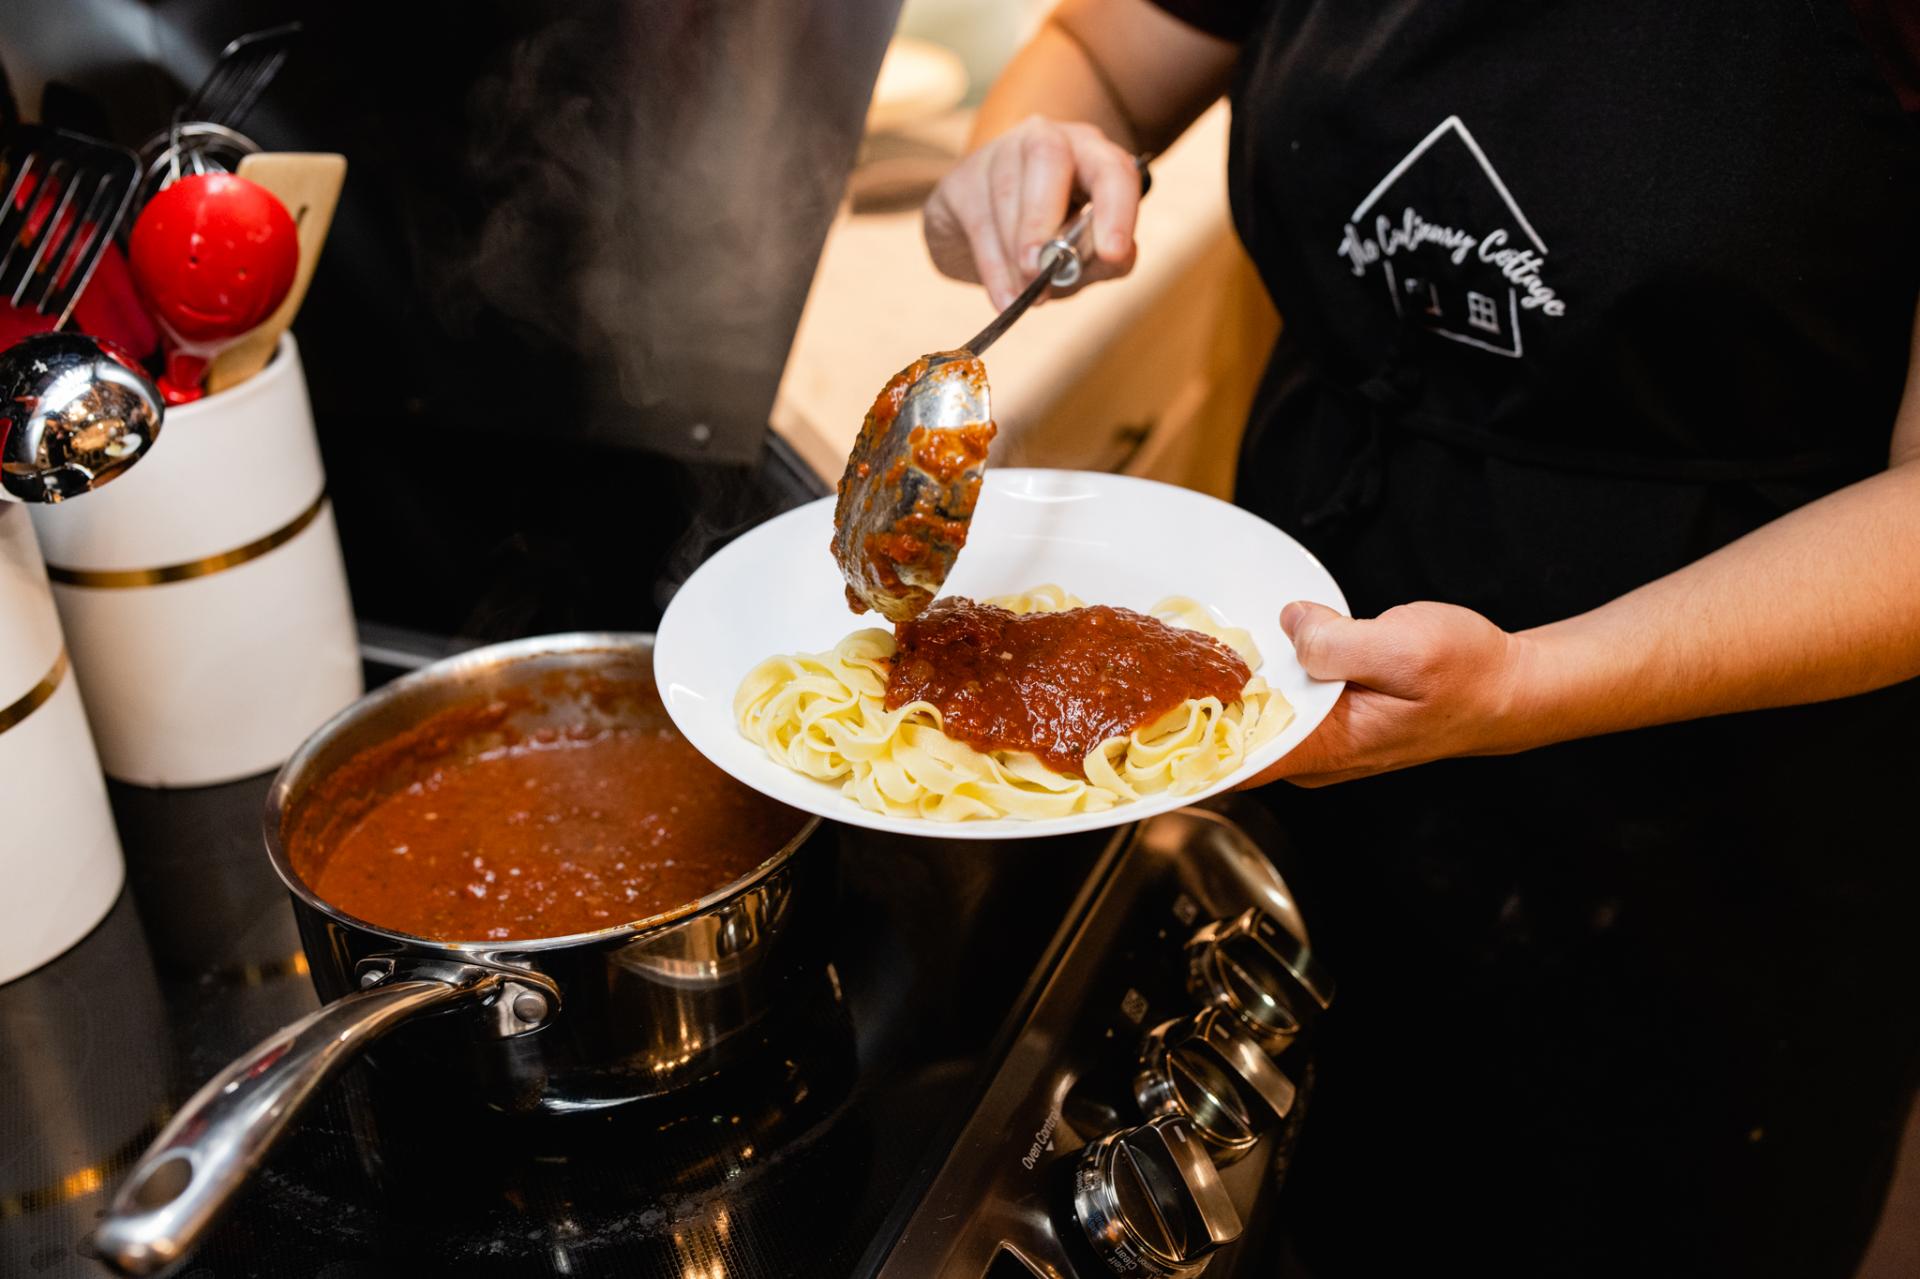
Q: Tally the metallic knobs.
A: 3